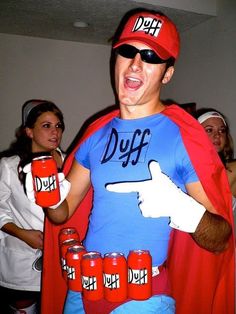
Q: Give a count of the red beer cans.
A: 7